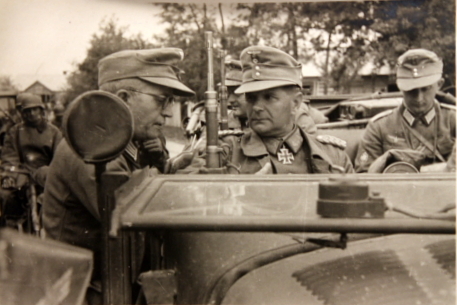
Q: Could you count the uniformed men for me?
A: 5